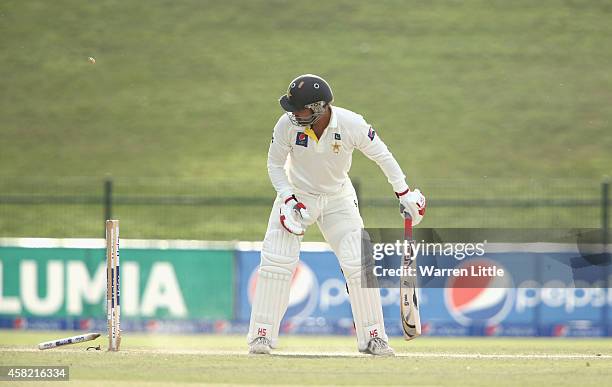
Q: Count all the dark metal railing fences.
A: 1